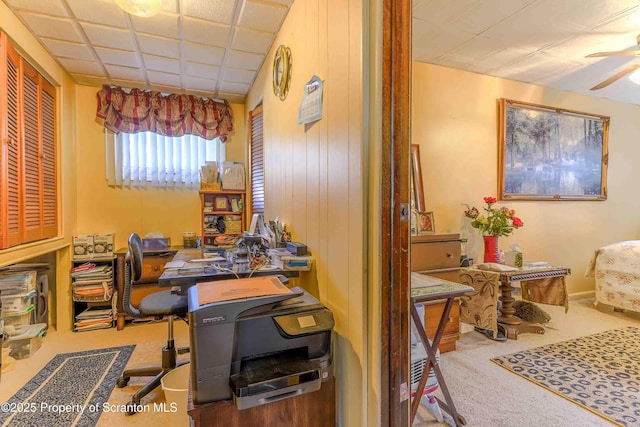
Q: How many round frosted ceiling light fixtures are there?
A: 1